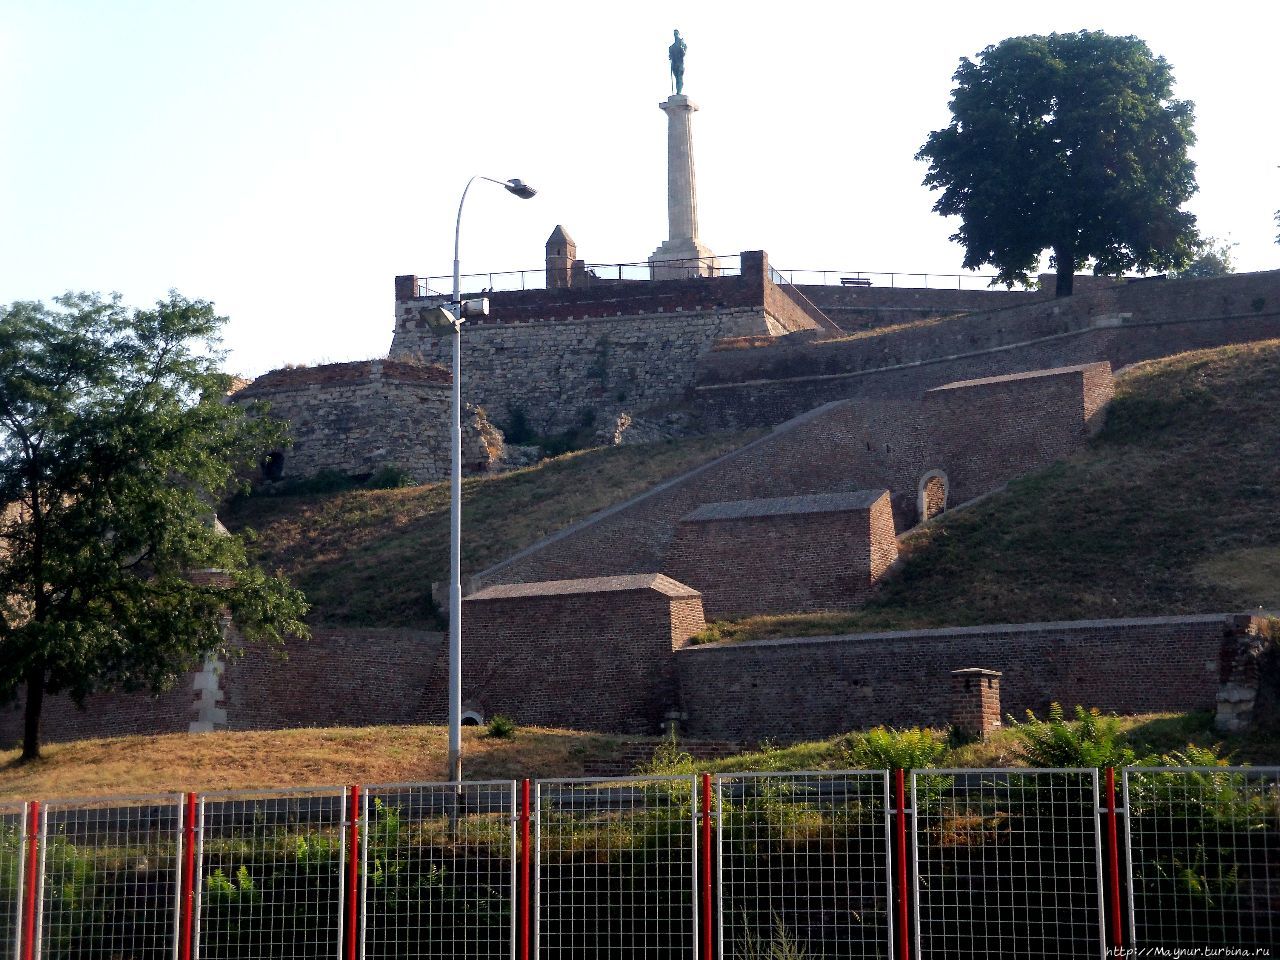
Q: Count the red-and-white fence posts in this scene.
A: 7